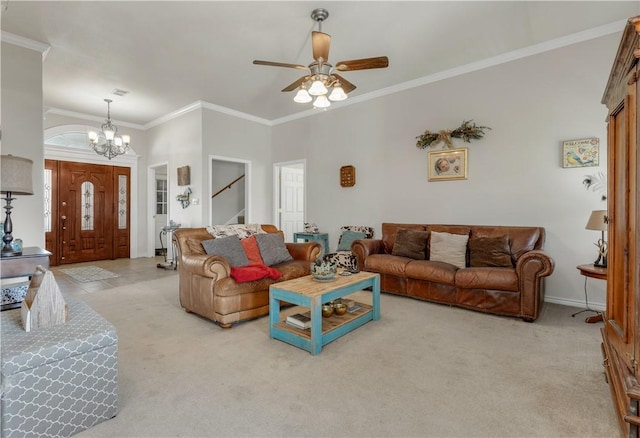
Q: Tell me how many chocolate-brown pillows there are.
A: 2